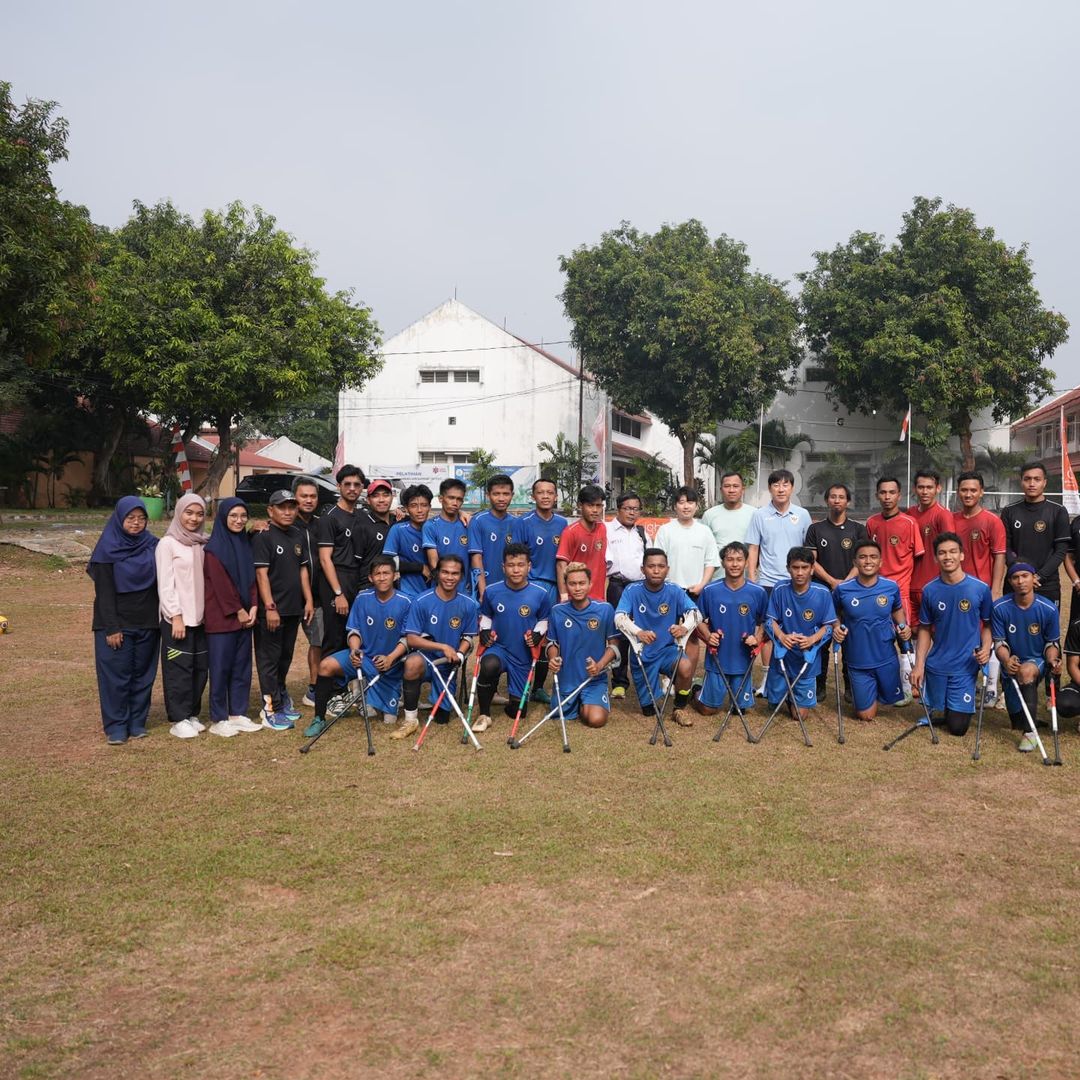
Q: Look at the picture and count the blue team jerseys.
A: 14